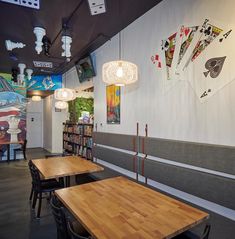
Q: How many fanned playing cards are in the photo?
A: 5